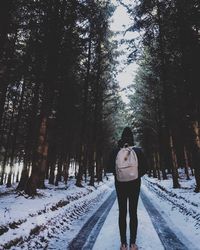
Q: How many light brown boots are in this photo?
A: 2